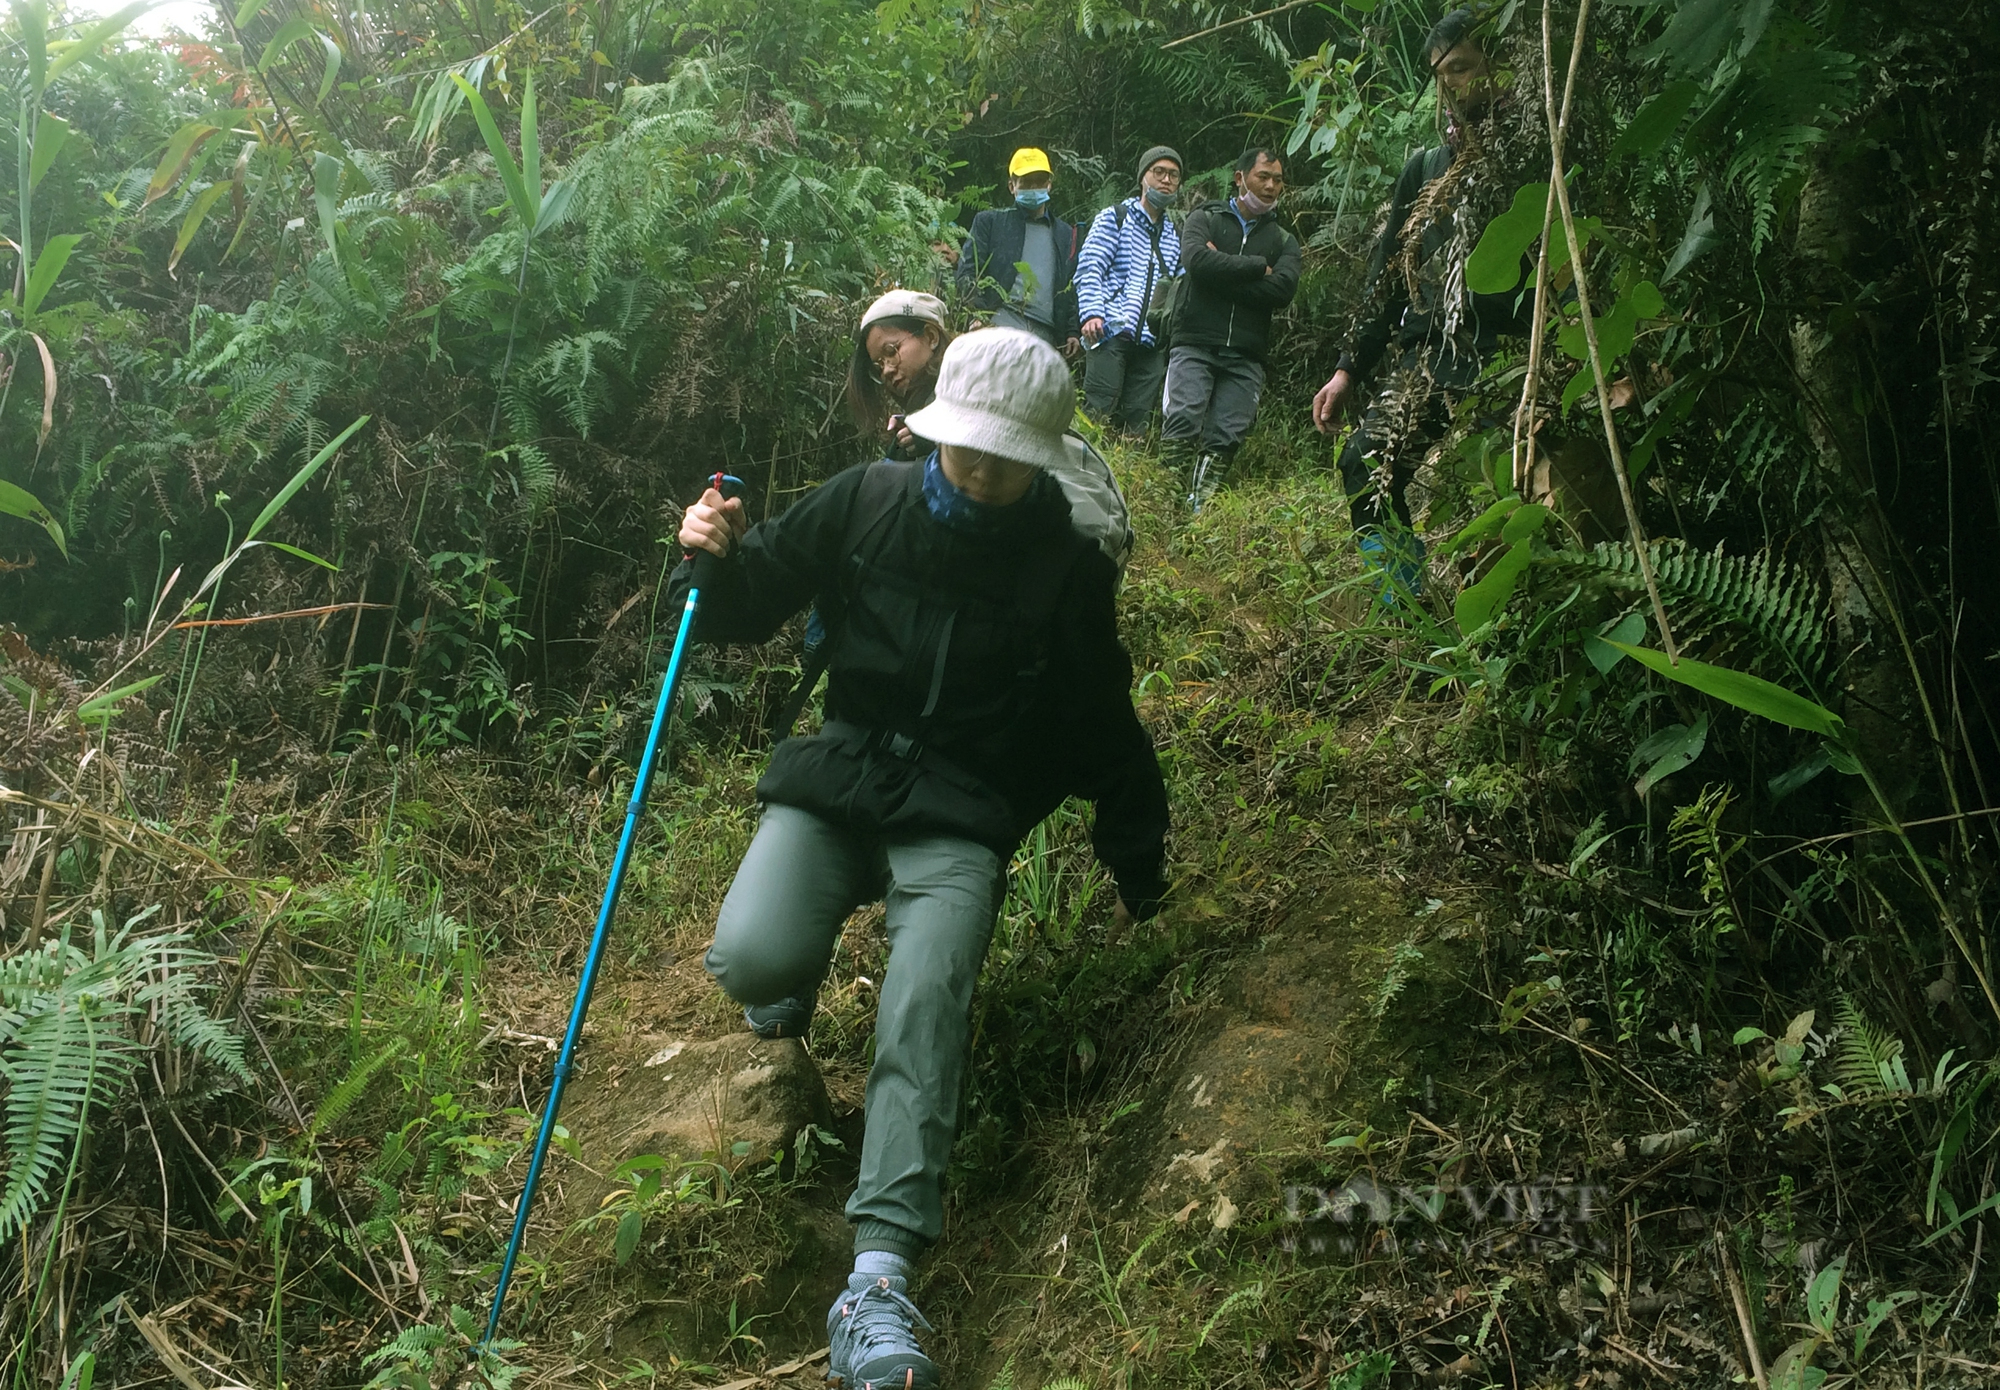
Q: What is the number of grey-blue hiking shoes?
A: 2